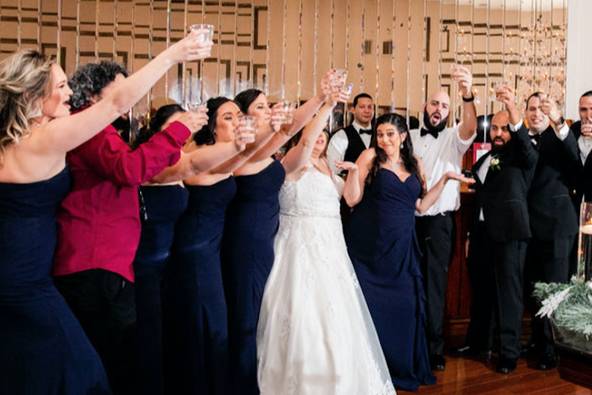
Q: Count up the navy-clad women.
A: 5